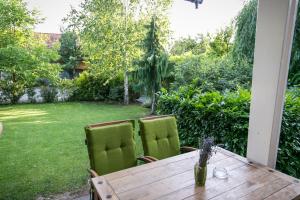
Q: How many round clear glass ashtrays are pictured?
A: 1